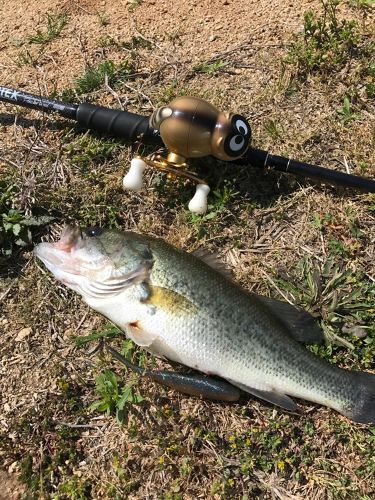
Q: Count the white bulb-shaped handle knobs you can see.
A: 2